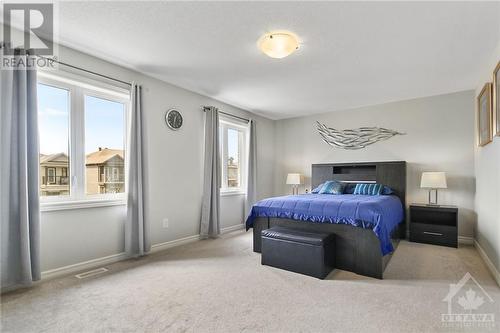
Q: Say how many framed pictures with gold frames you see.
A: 2